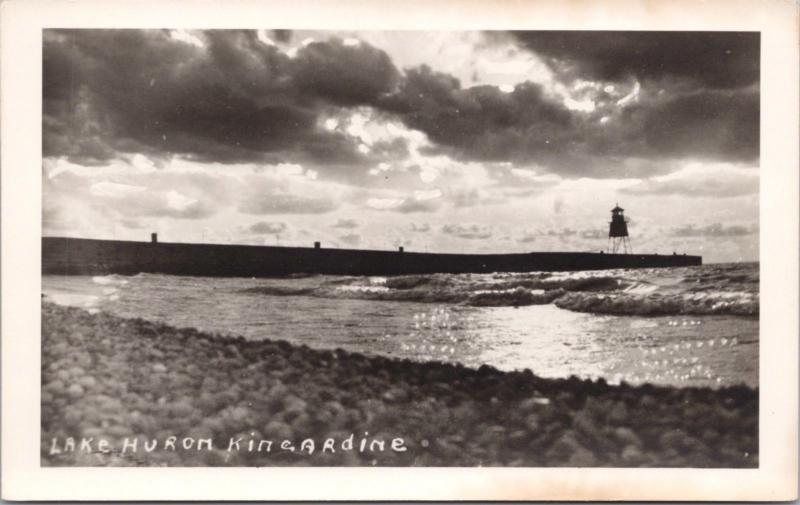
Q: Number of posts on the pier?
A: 3